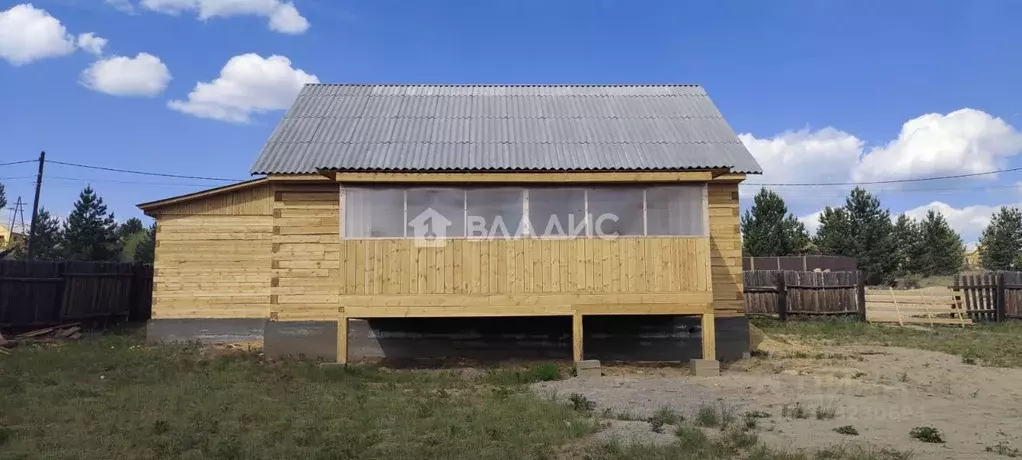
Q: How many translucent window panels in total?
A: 6